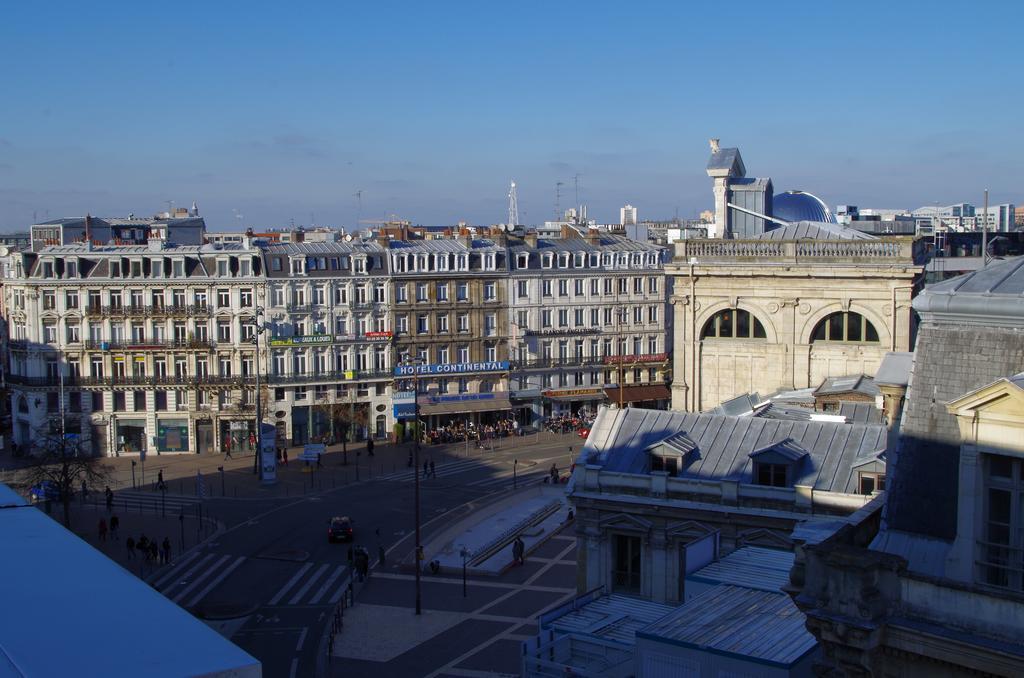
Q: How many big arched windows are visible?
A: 2